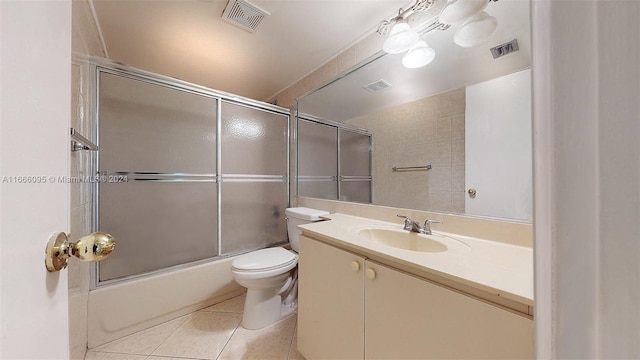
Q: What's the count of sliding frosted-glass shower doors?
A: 2